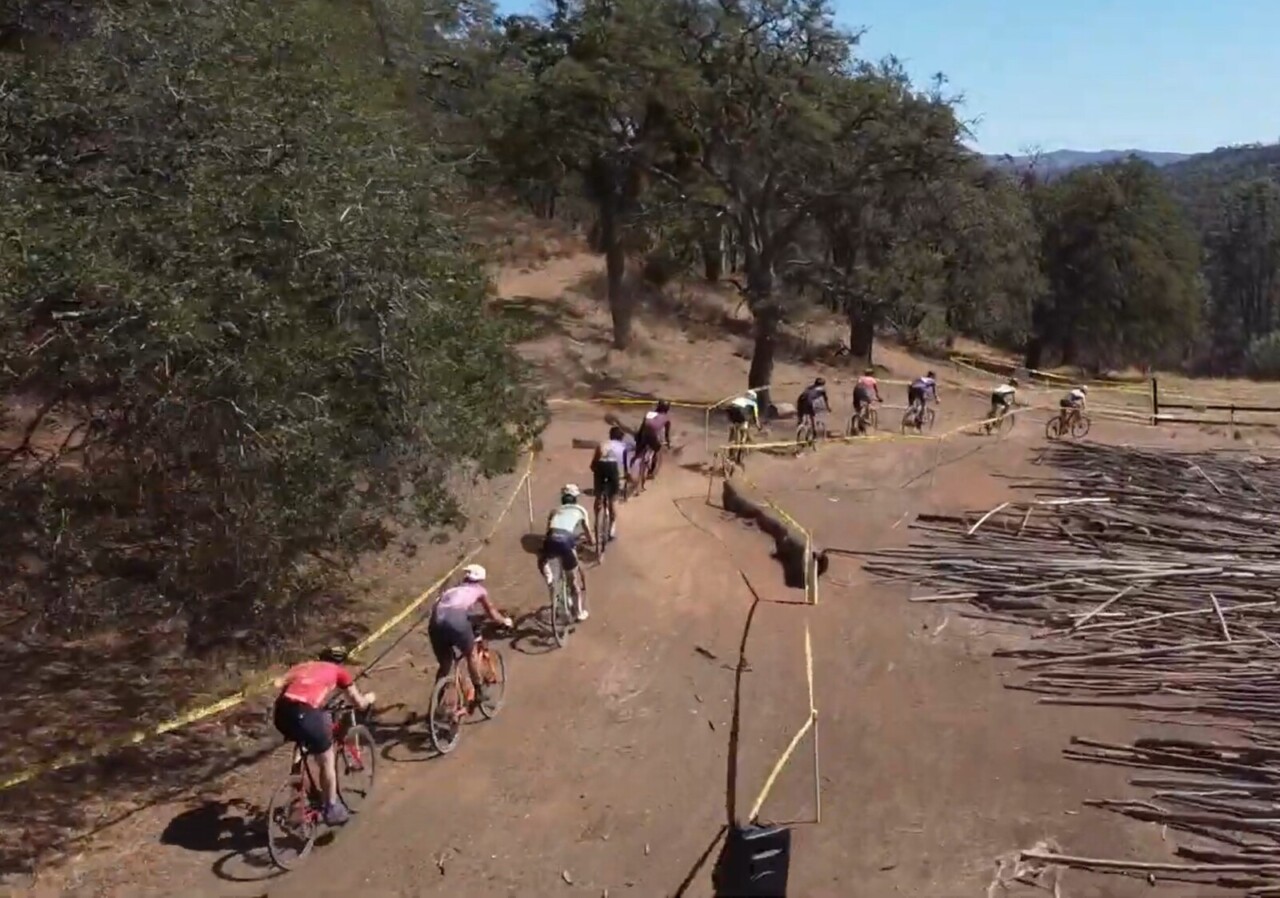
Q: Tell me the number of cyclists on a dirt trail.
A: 11